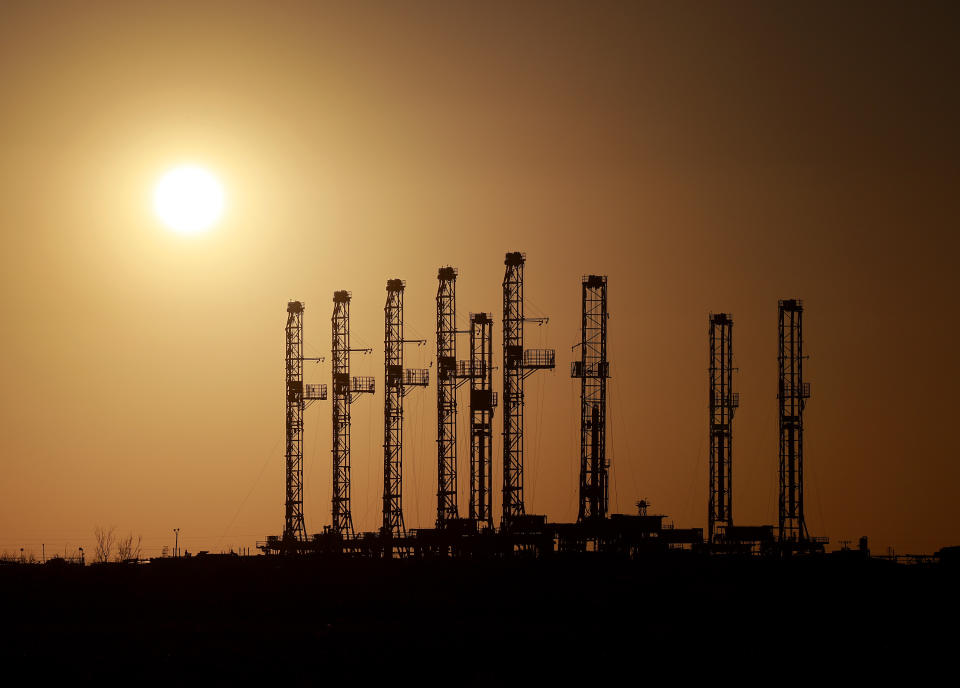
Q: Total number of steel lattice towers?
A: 9